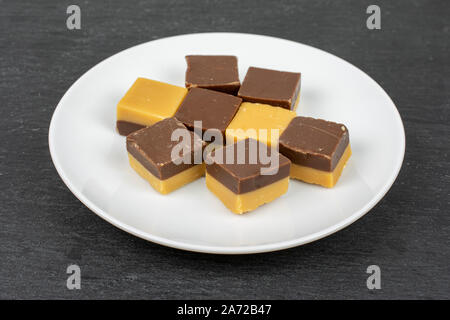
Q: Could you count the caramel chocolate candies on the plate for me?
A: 8